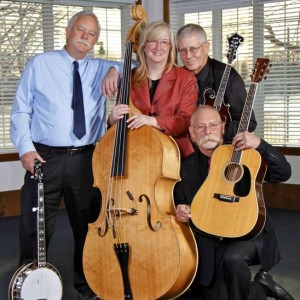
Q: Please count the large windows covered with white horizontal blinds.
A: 2